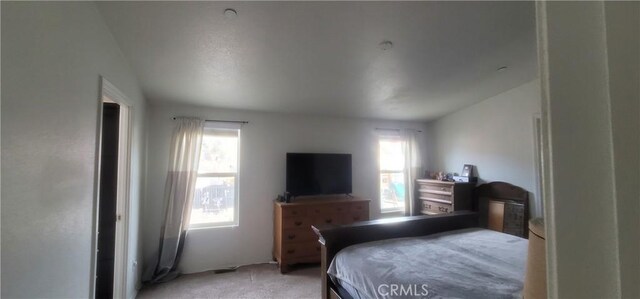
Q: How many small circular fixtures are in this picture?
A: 3